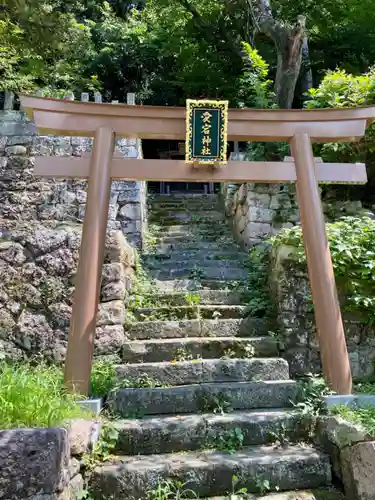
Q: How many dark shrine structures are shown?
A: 1